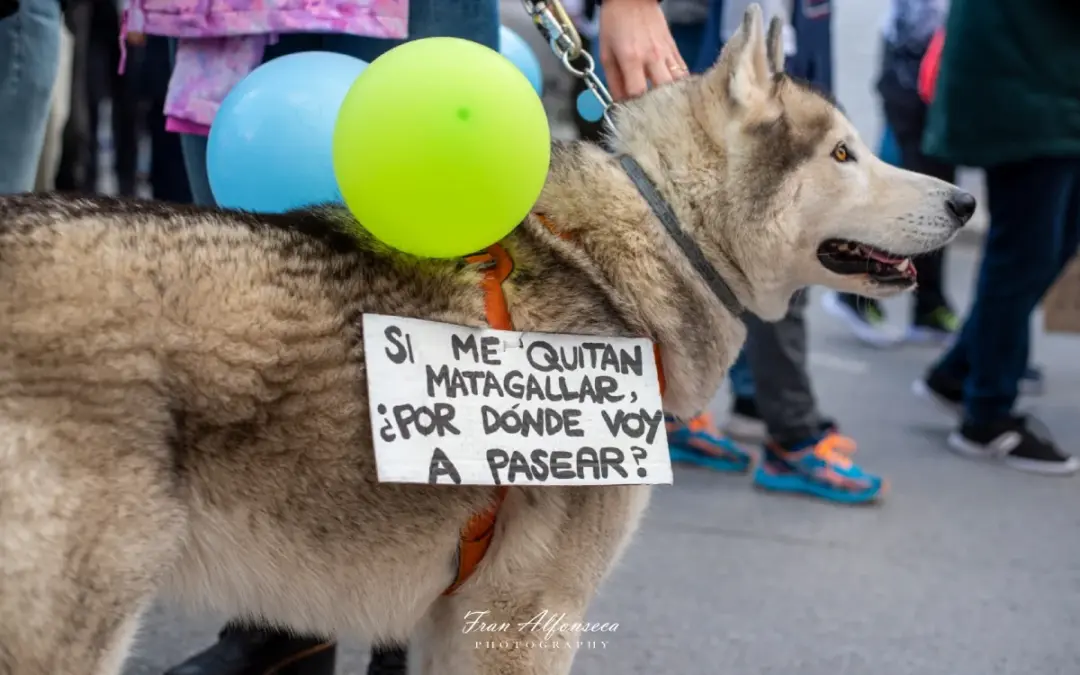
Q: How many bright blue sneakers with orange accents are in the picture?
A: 2